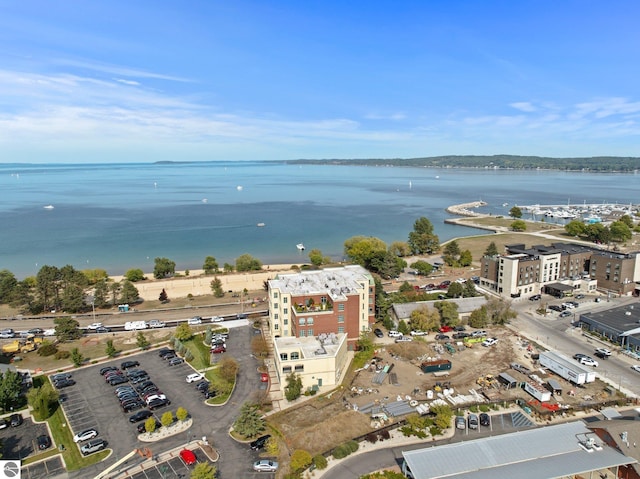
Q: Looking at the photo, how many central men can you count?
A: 0